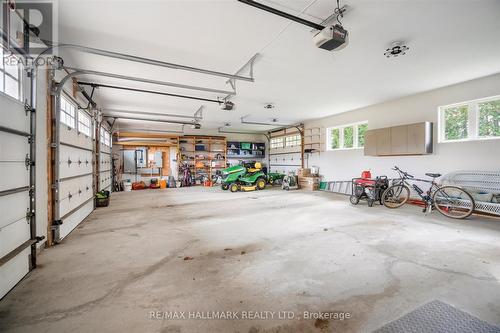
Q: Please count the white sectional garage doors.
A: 4